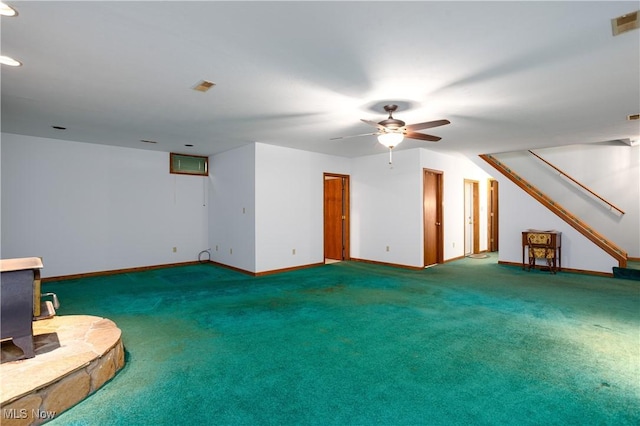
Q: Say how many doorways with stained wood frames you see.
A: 4